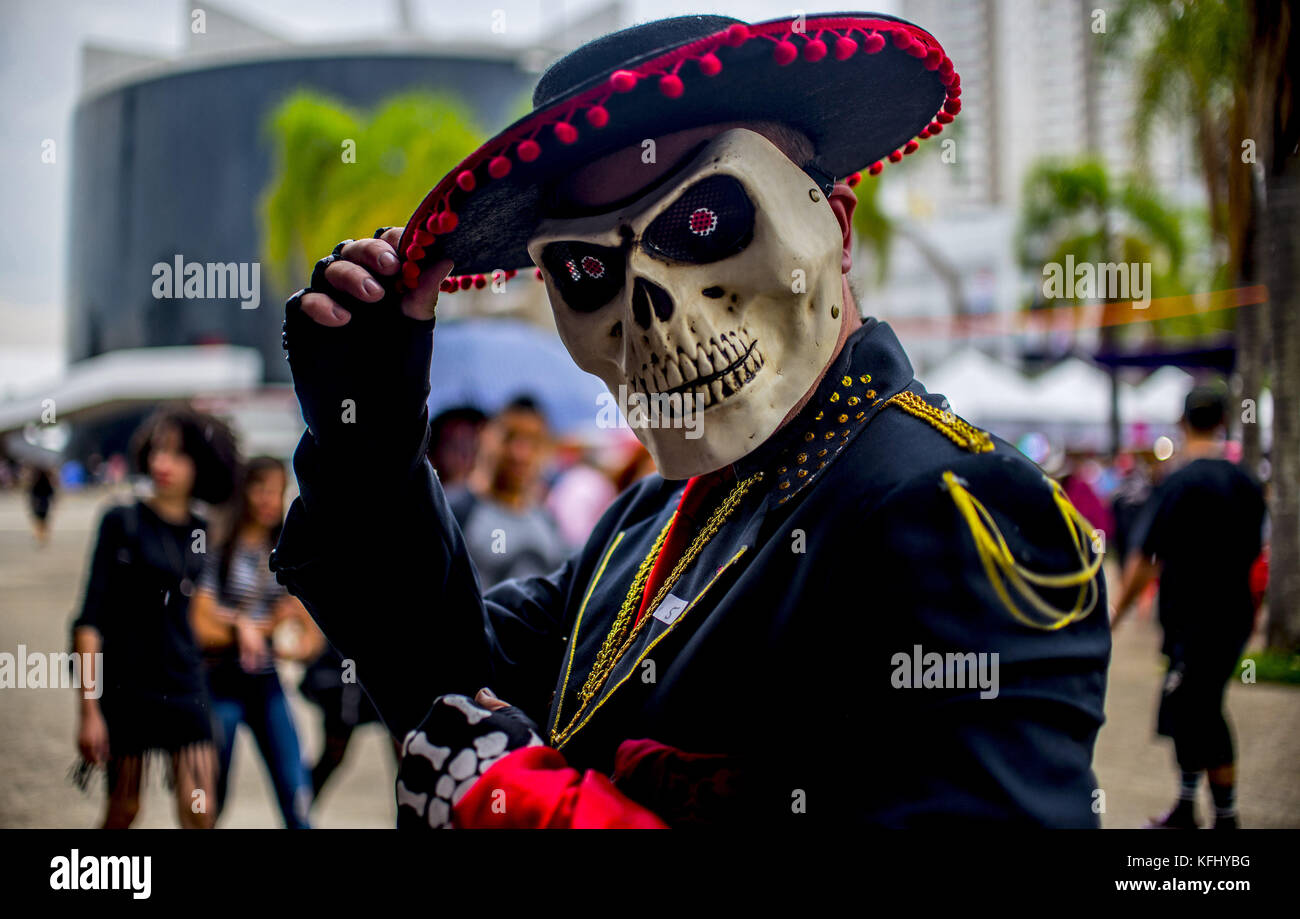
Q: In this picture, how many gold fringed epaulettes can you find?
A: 1